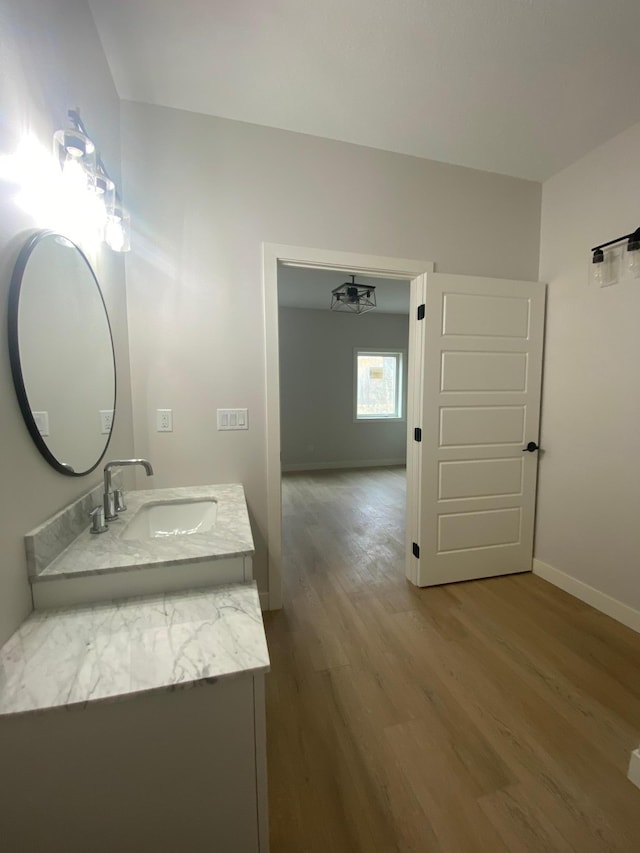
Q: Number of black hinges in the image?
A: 3